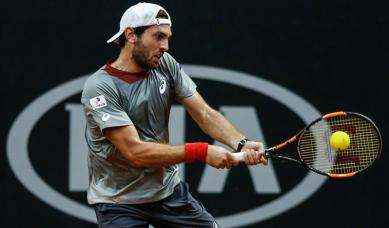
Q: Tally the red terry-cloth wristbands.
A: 1